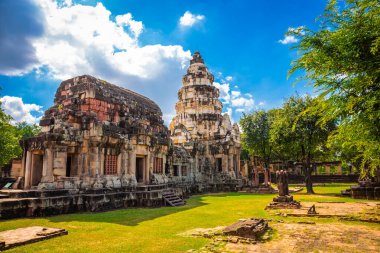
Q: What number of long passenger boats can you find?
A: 0